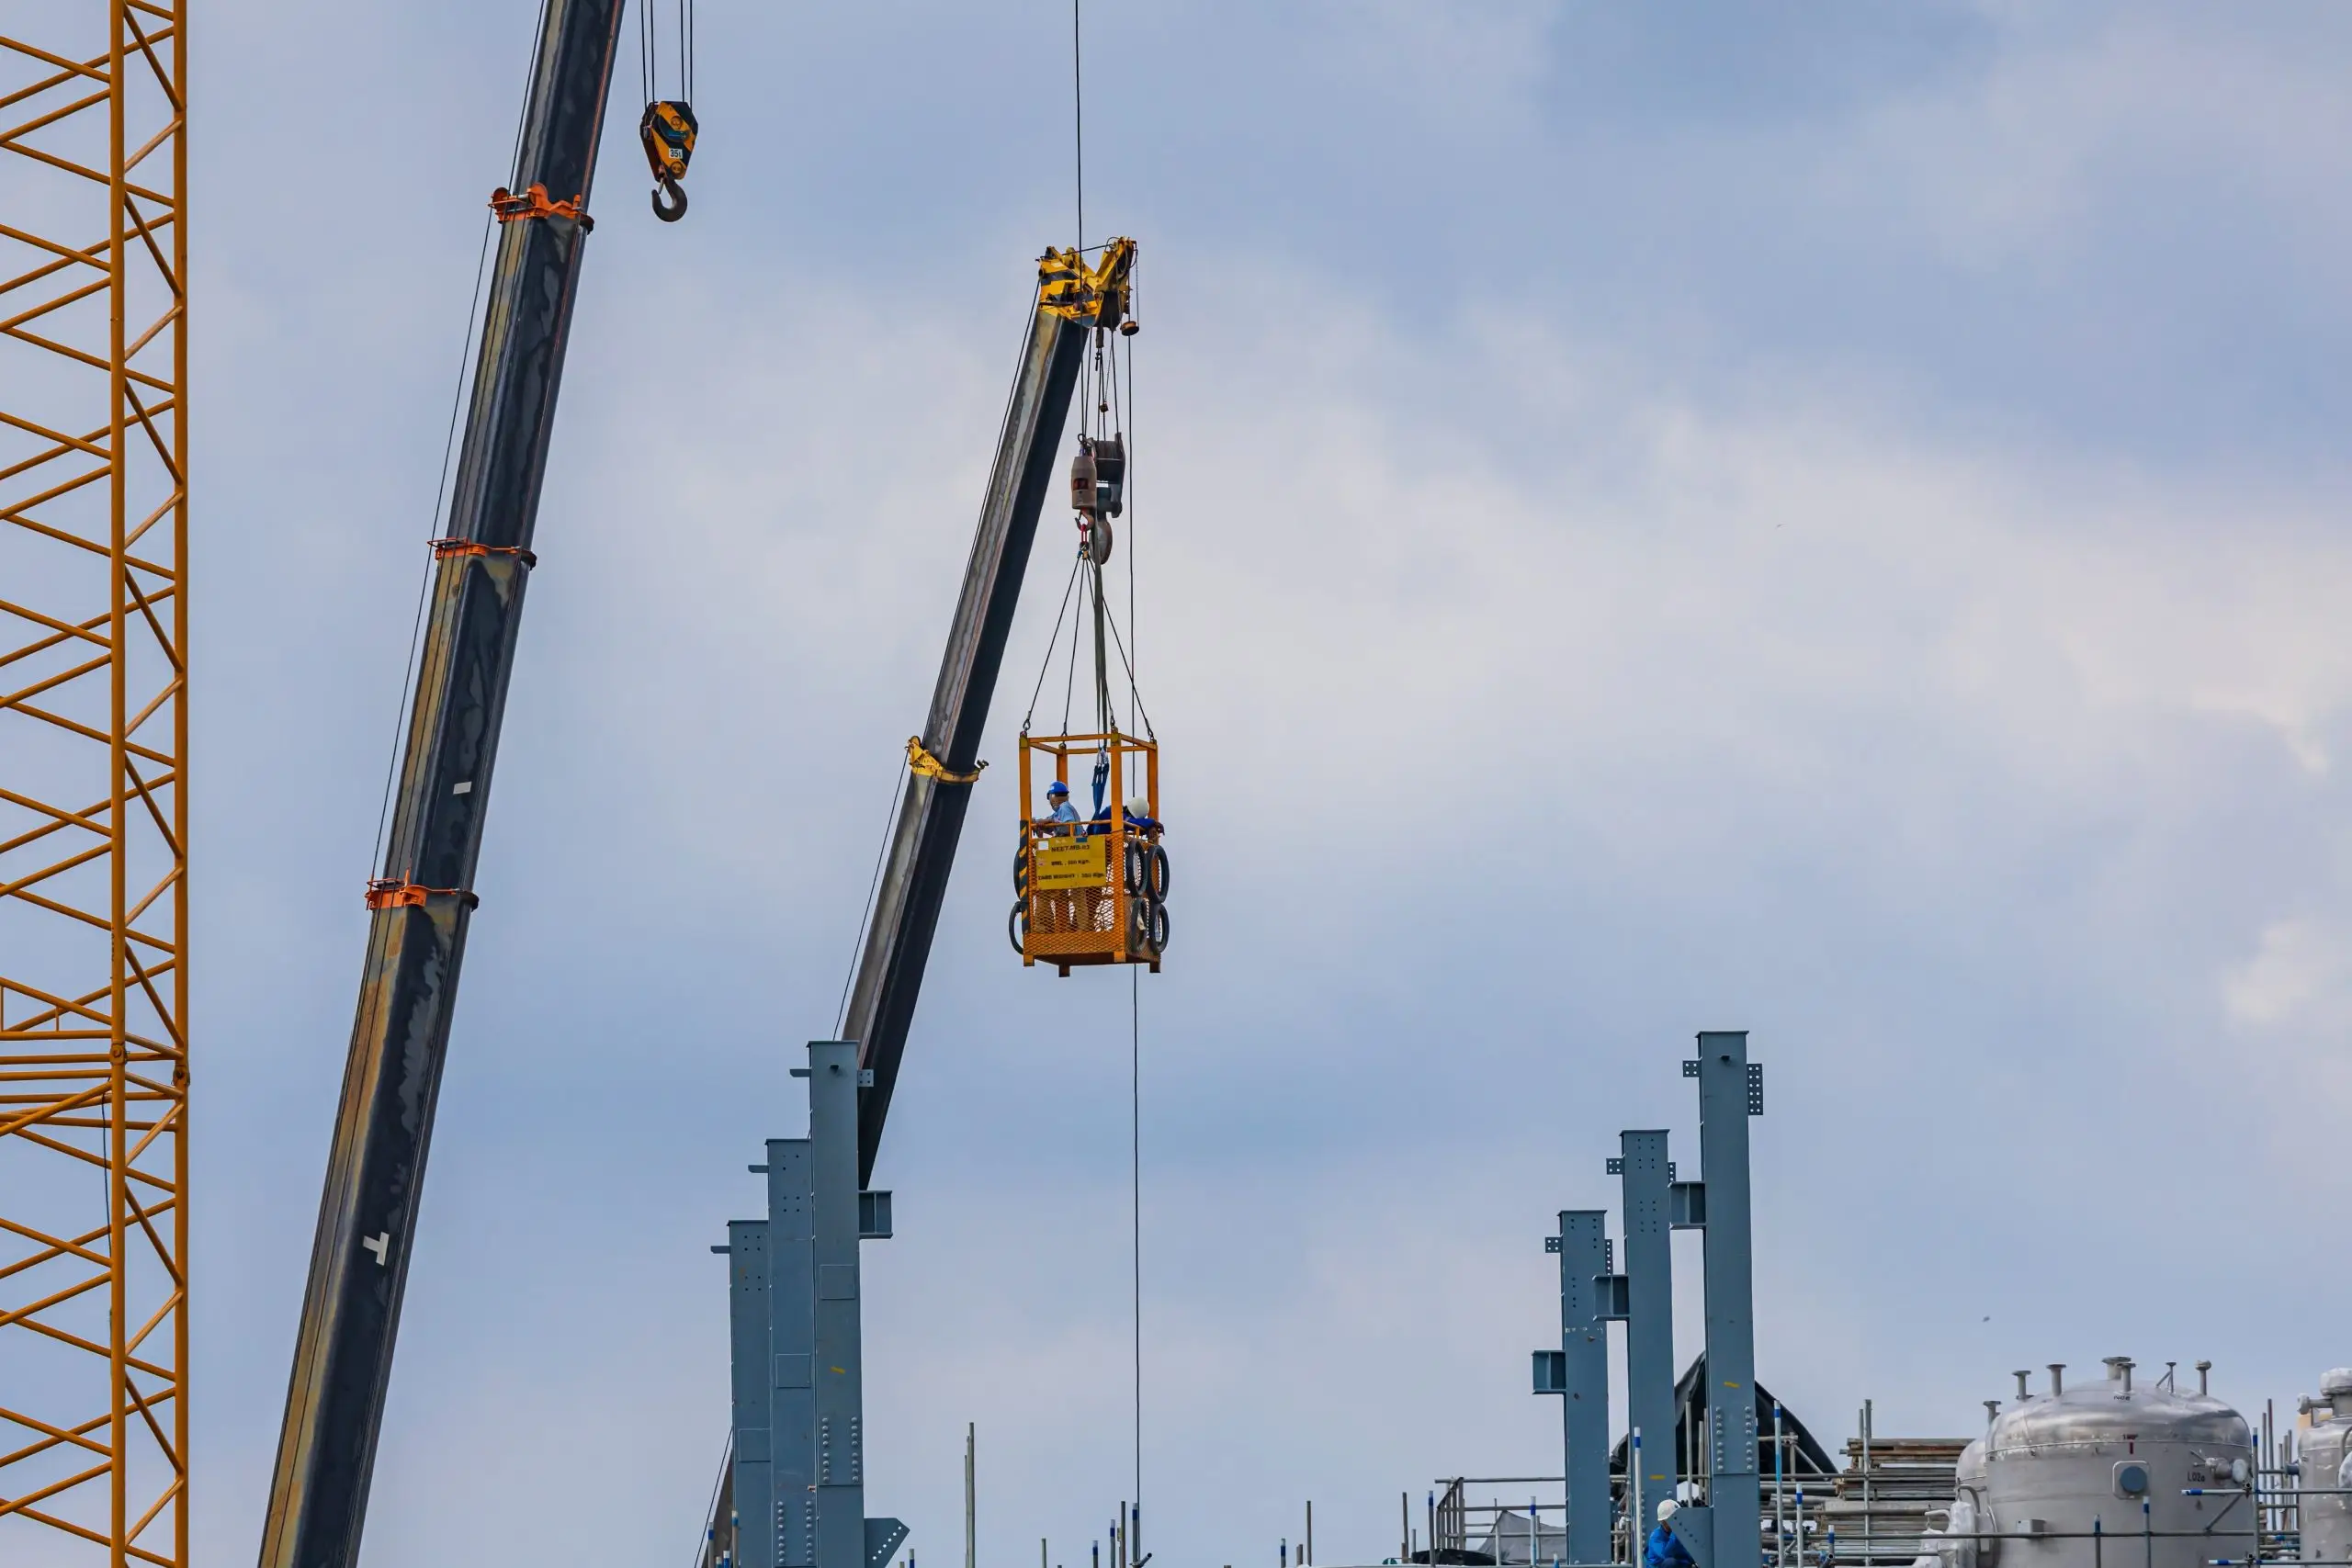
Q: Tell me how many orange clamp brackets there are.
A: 3